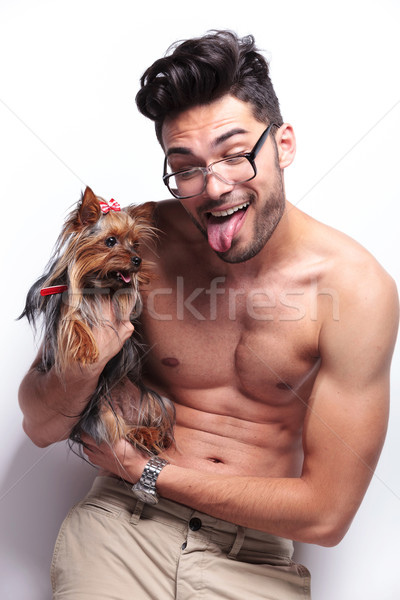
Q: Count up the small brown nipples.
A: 2